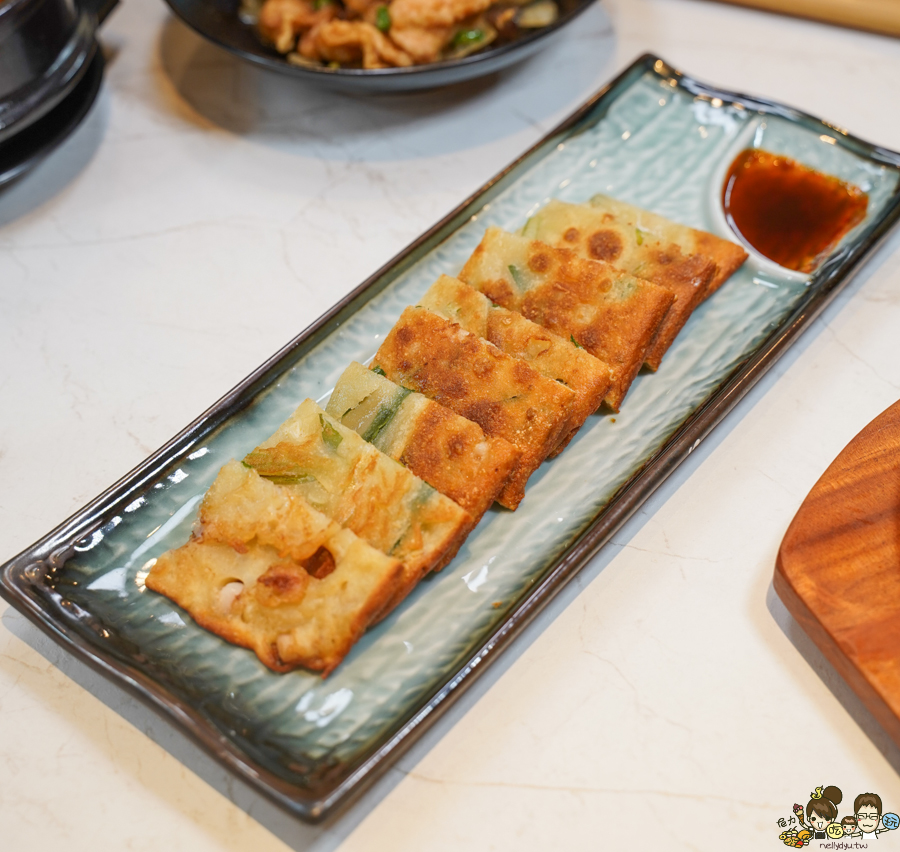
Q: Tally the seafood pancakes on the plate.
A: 8